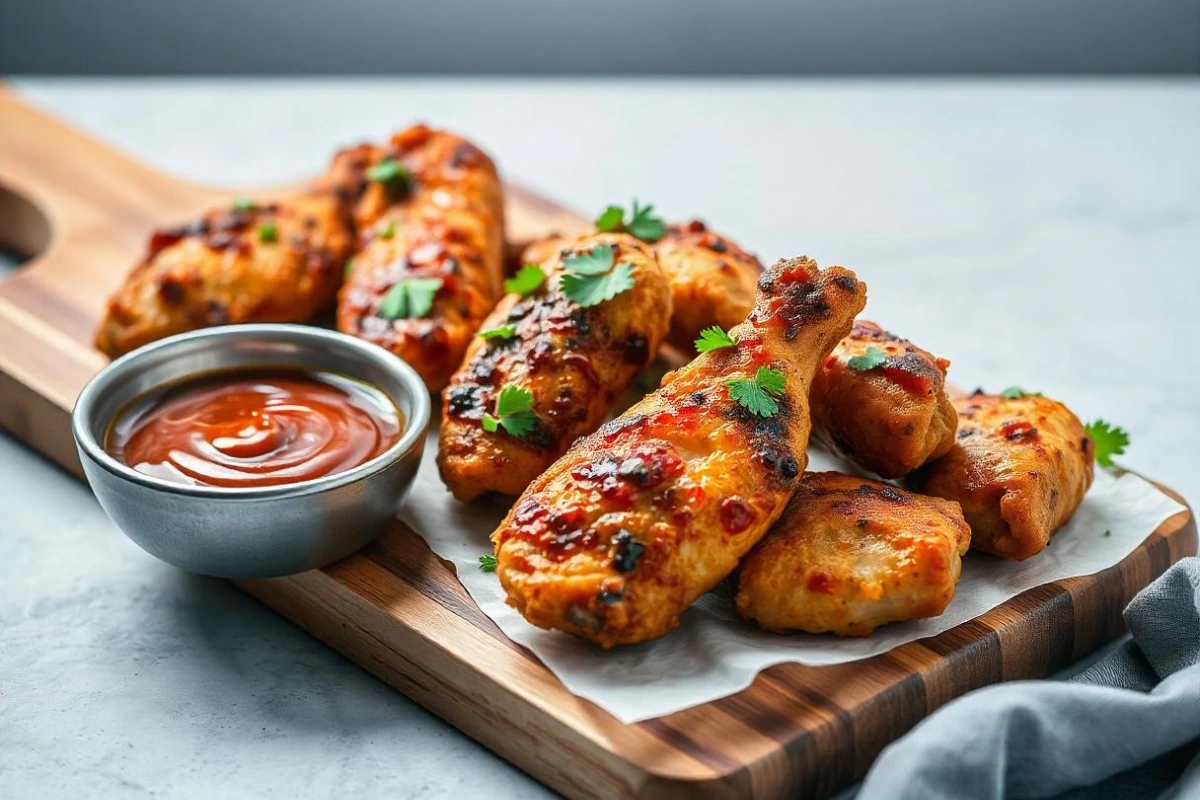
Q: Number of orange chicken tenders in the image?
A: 8